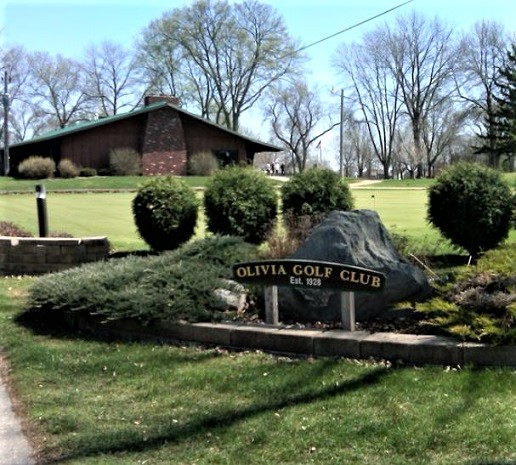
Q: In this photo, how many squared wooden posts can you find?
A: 2